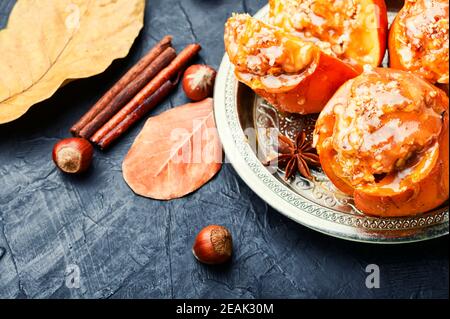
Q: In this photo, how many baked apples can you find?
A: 4